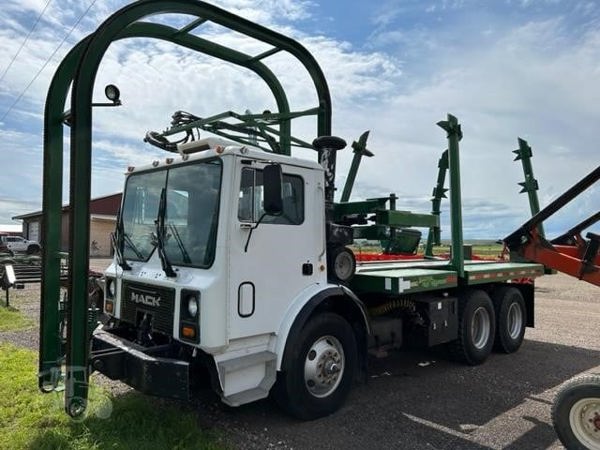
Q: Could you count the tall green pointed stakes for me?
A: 4